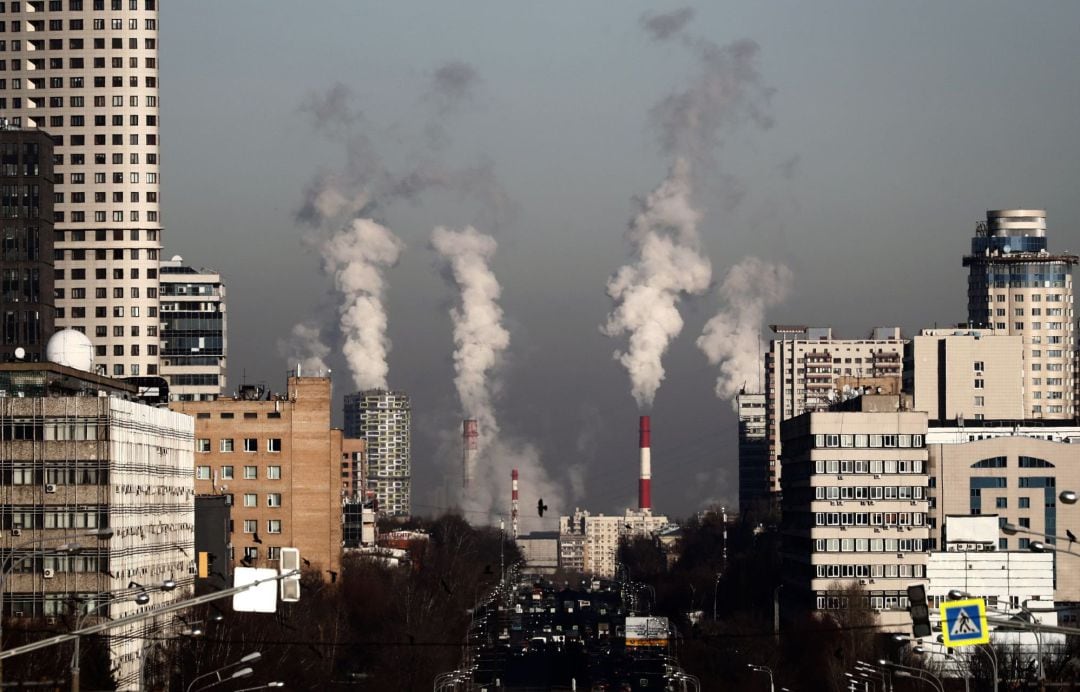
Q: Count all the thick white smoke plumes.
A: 4